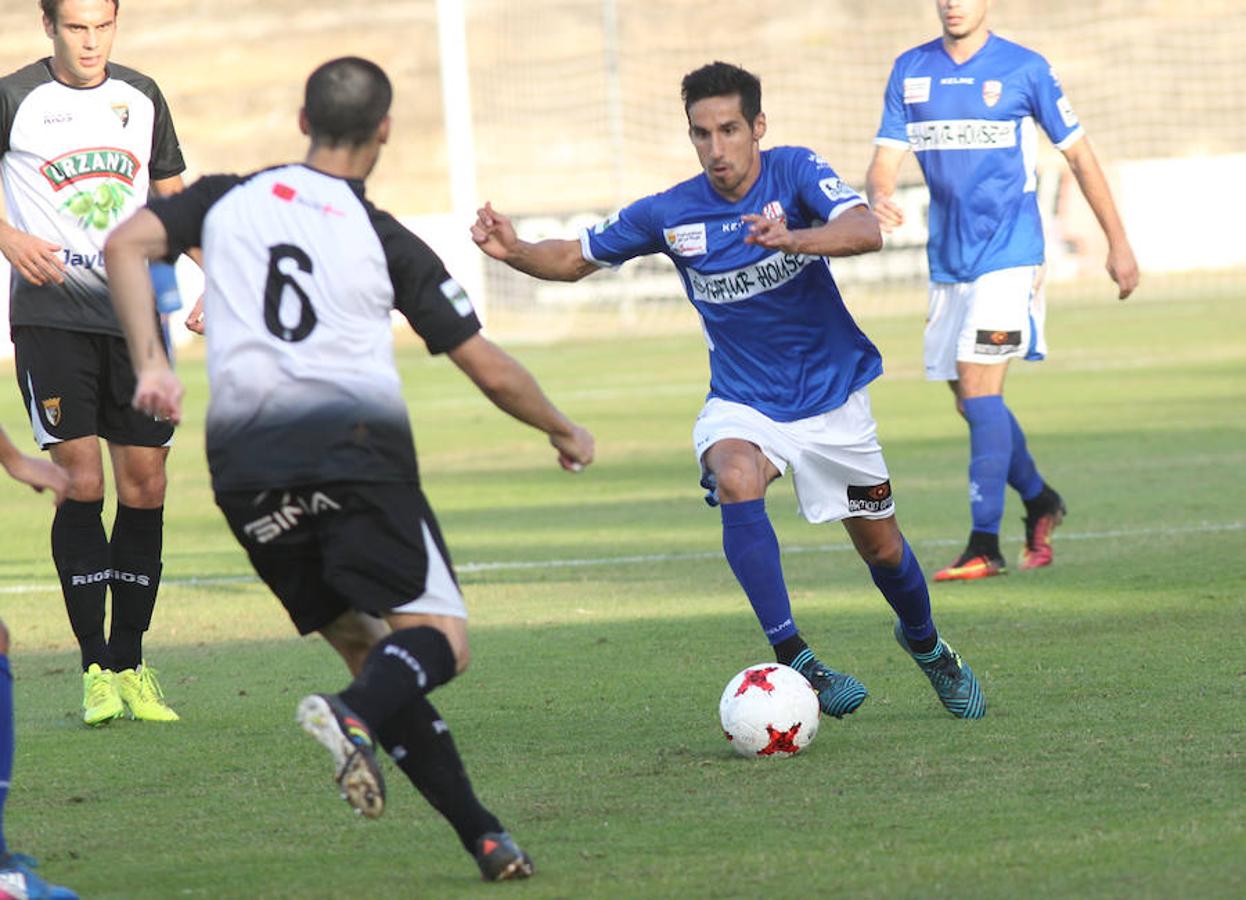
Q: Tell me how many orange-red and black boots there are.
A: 2